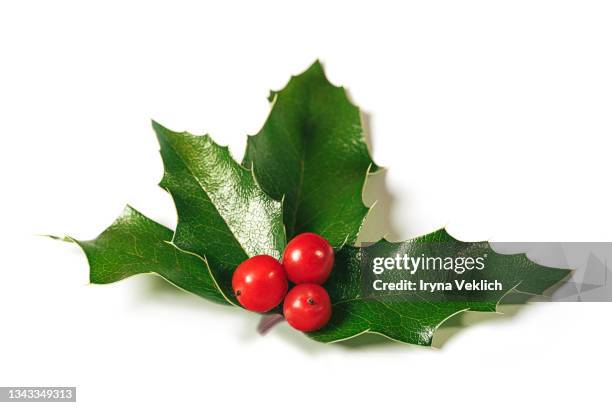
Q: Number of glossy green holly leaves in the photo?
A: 4